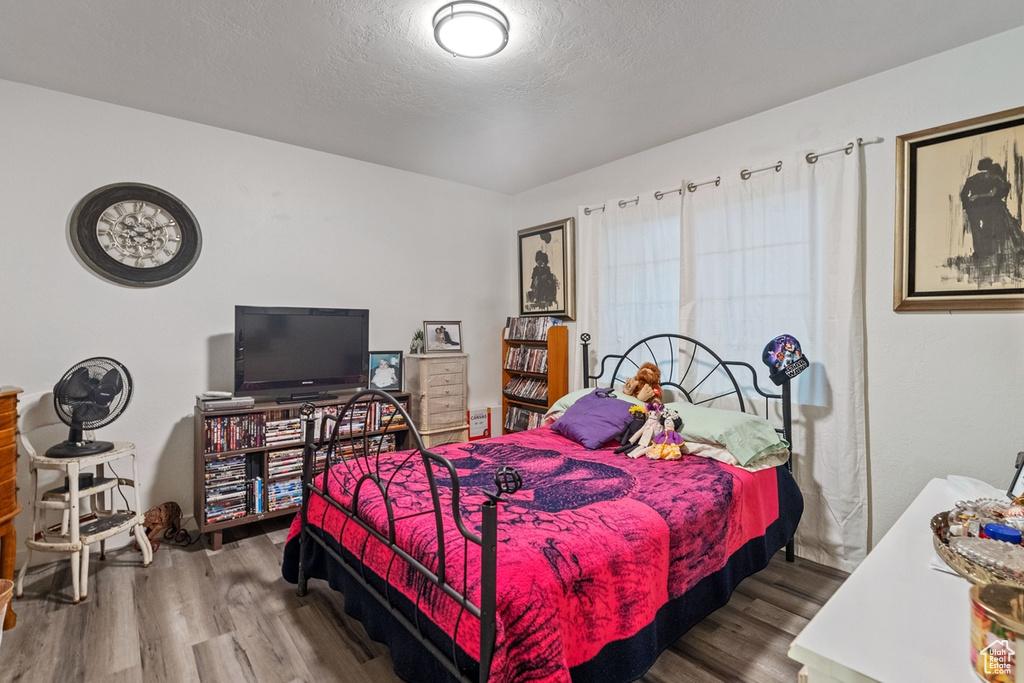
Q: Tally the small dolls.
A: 3